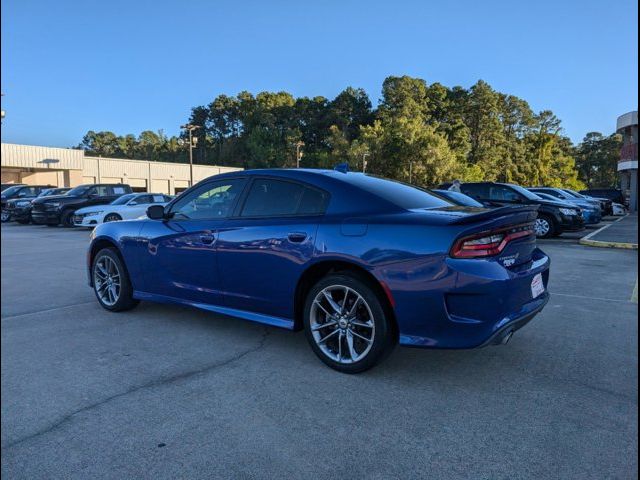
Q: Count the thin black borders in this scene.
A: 2